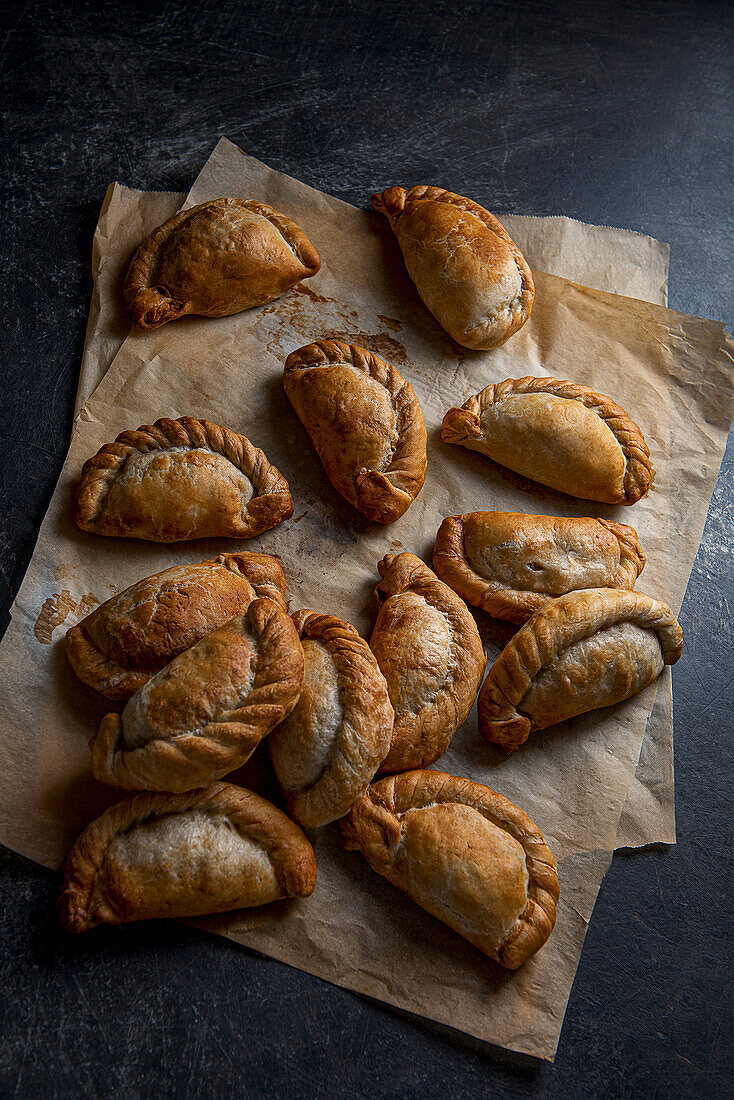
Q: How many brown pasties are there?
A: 13